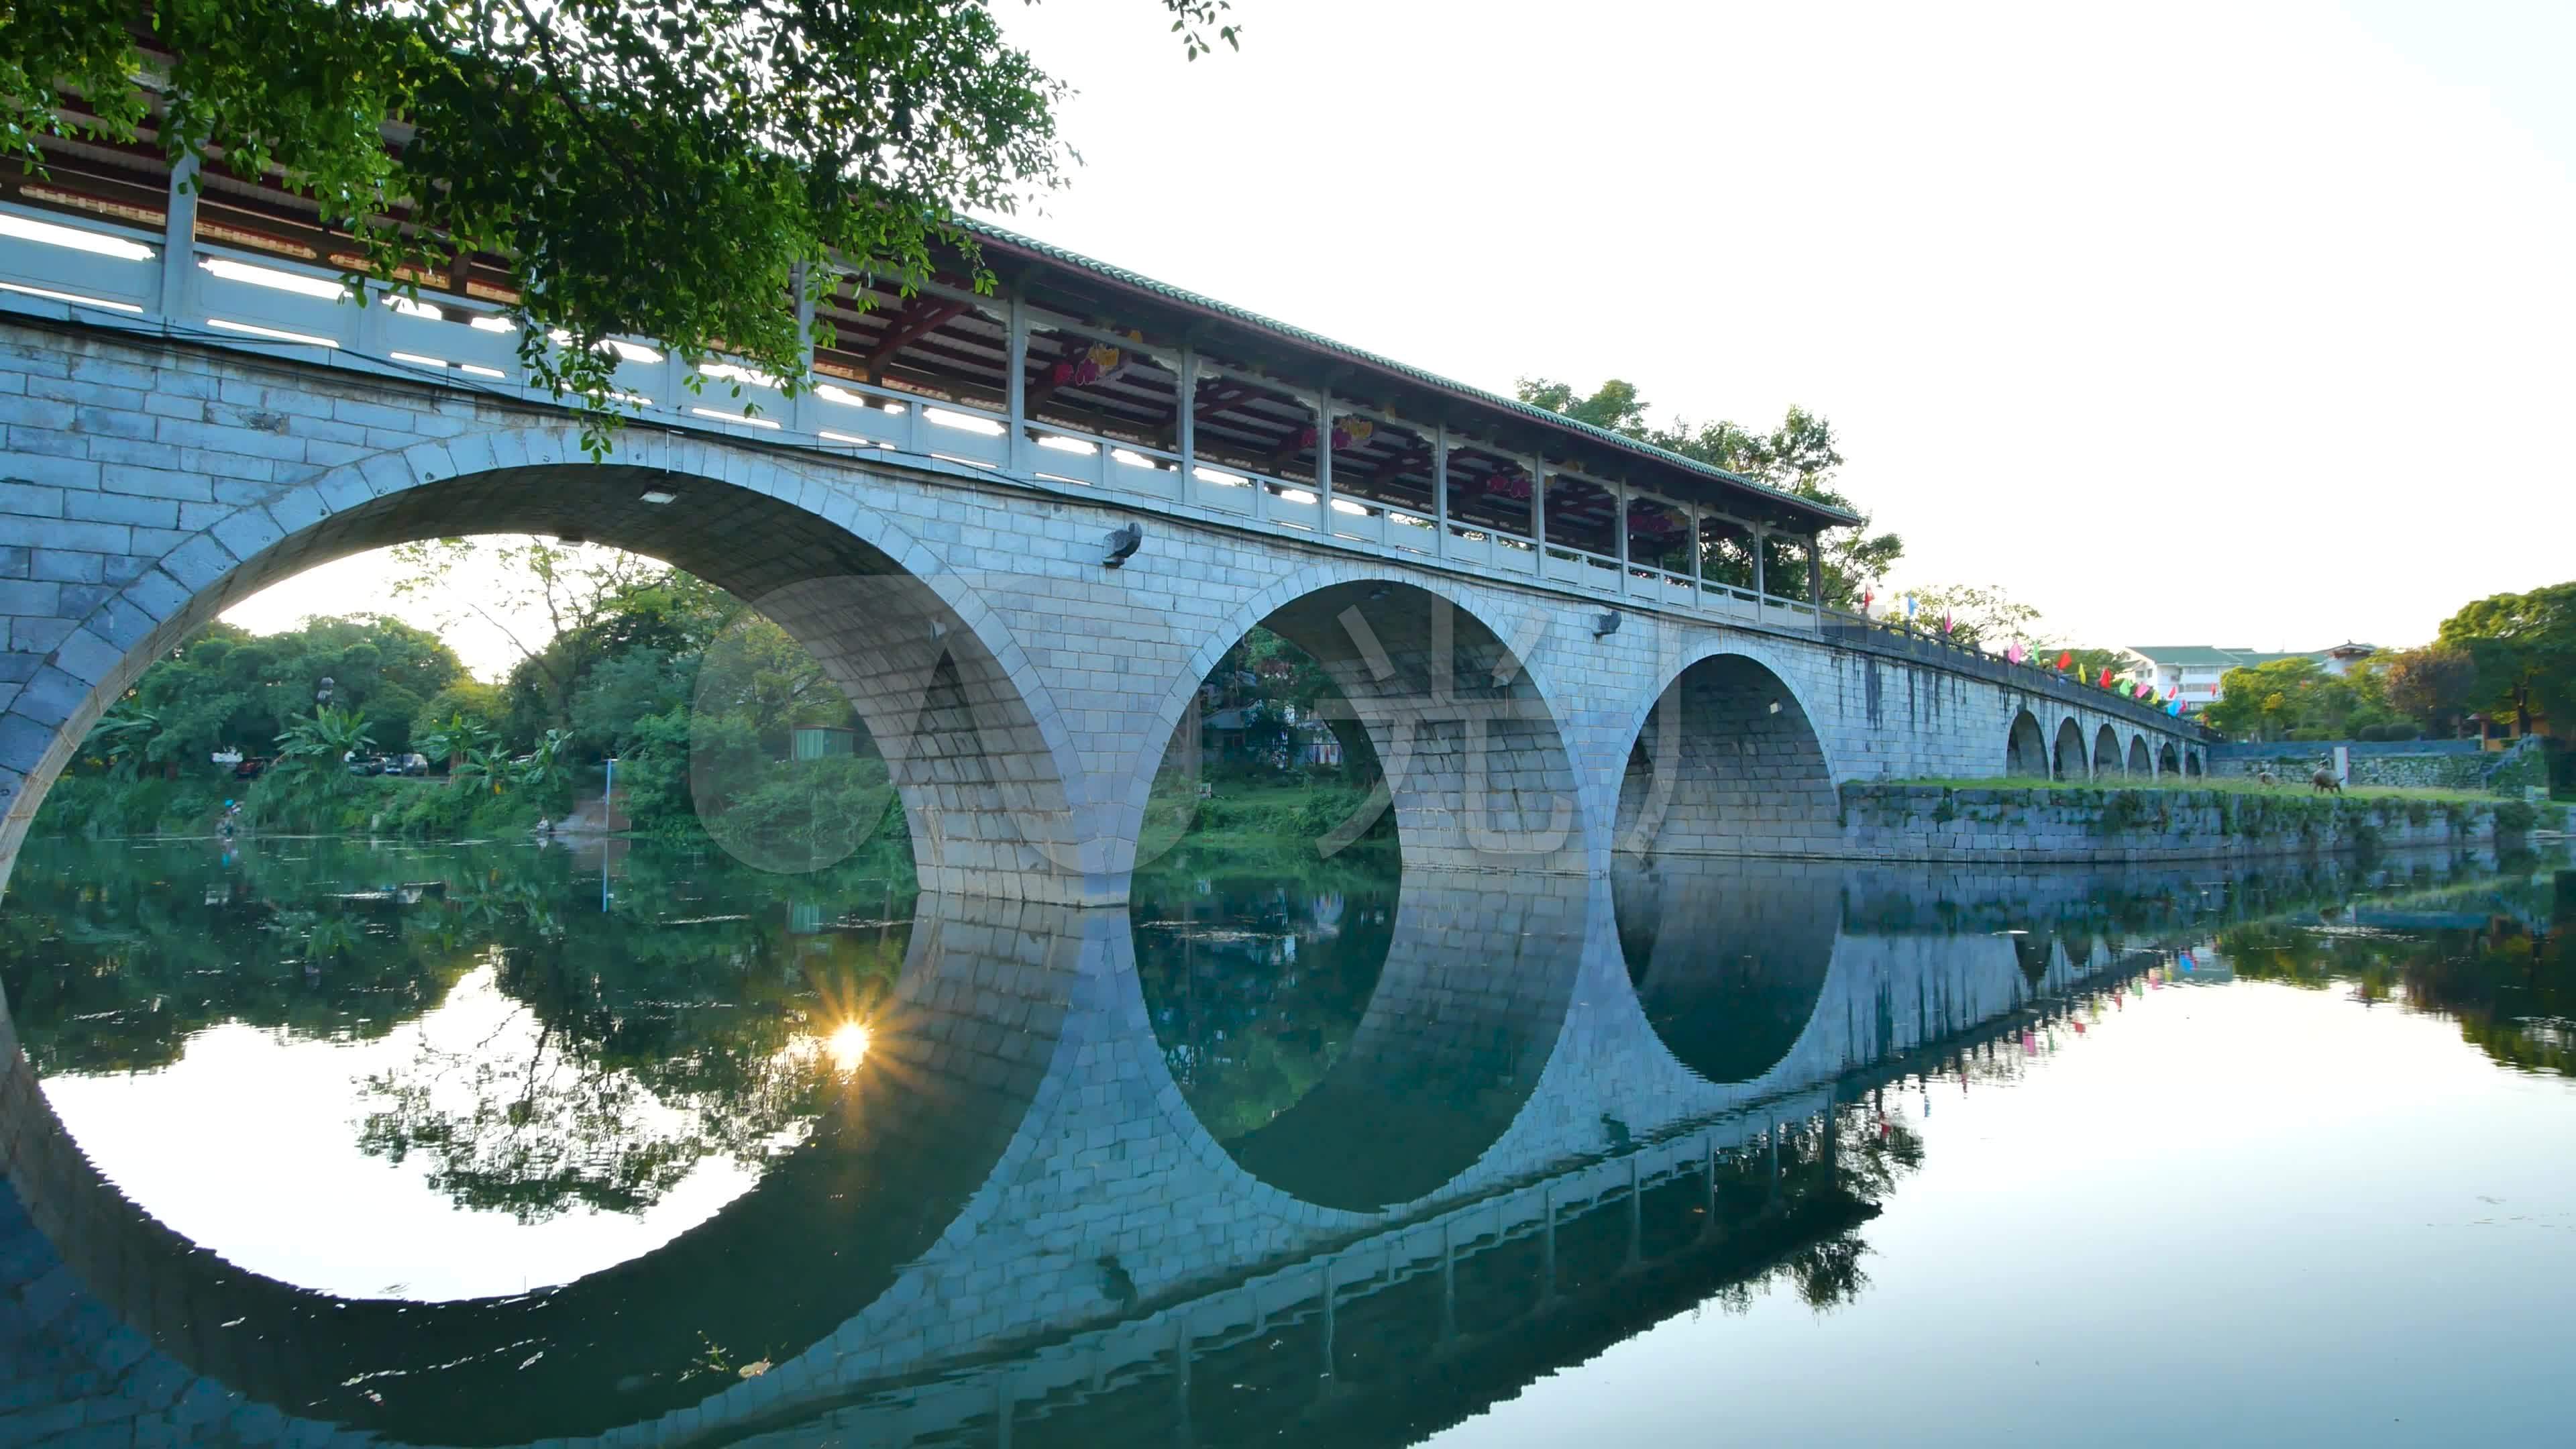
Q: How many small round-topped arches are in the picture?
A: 6